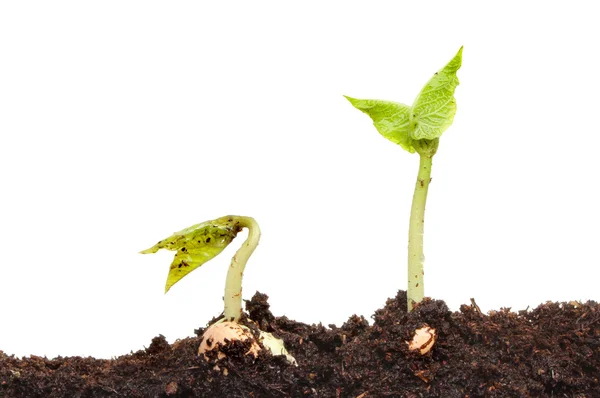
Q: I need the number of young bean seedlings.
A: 2